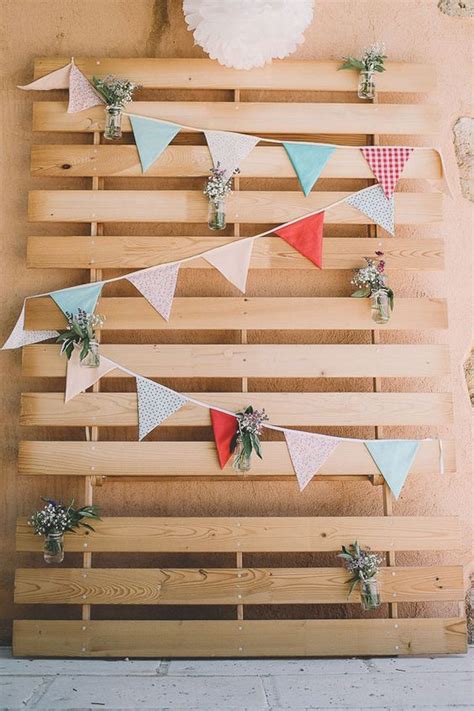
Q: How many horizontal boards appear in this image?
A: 12